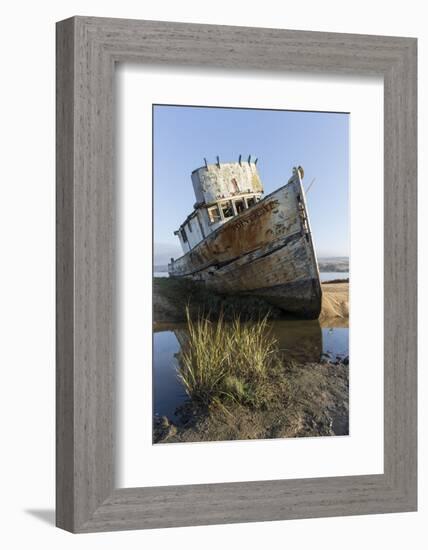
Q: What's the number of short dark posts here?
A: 5